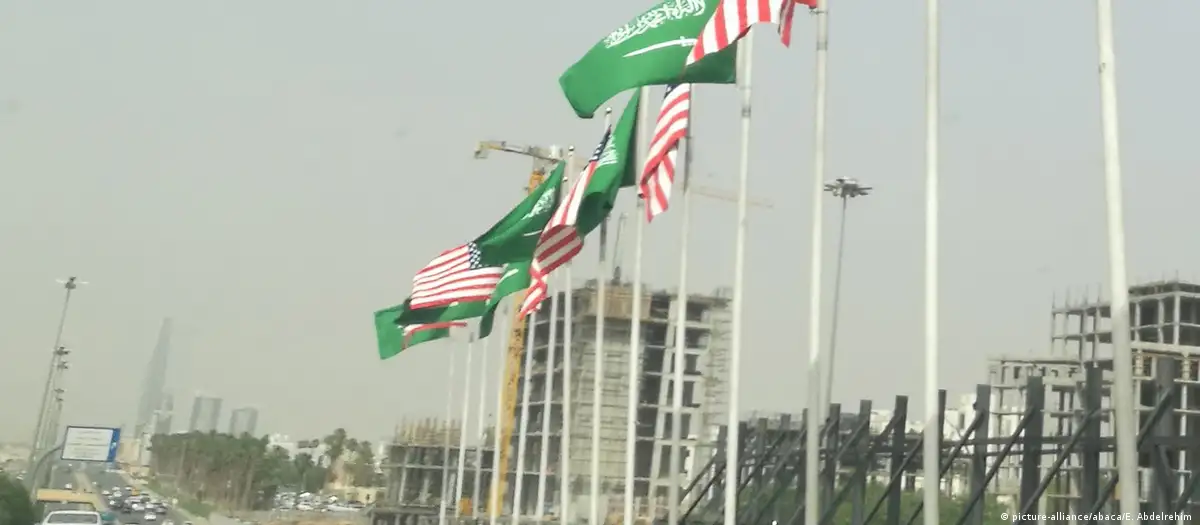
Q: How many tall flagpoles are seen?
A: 14